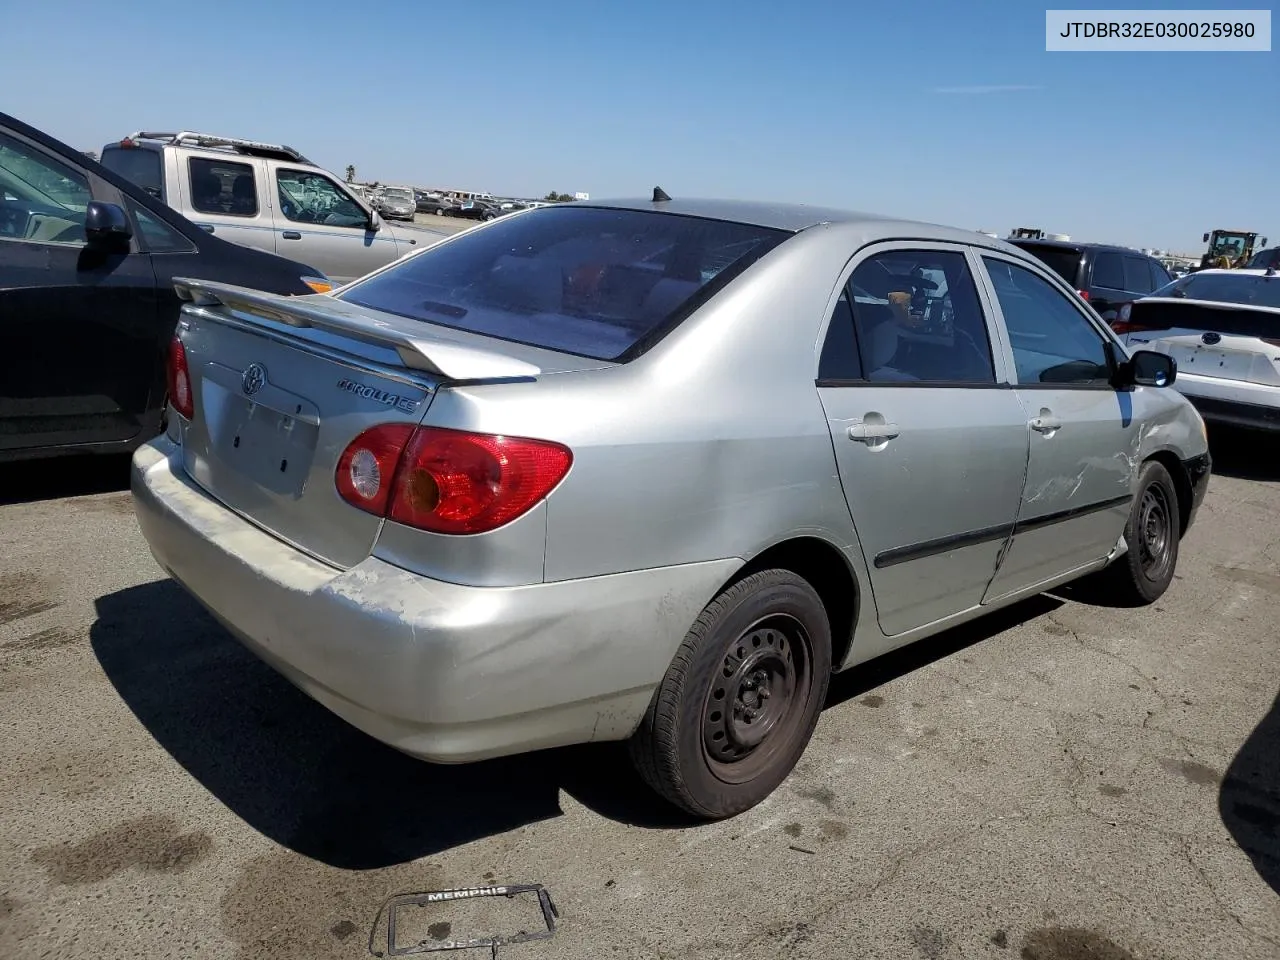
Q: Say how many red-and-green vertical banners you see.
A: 0